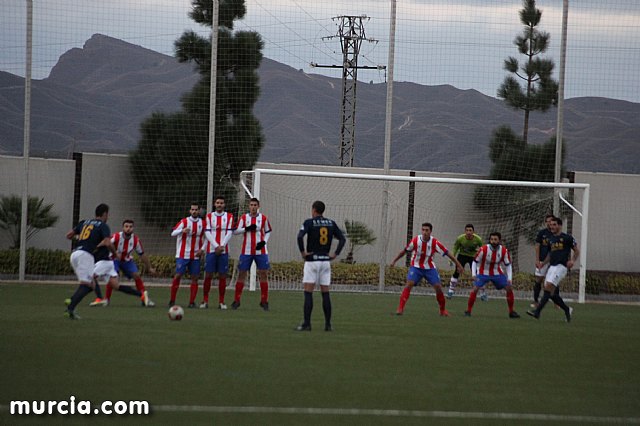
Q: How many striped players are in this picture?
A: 6